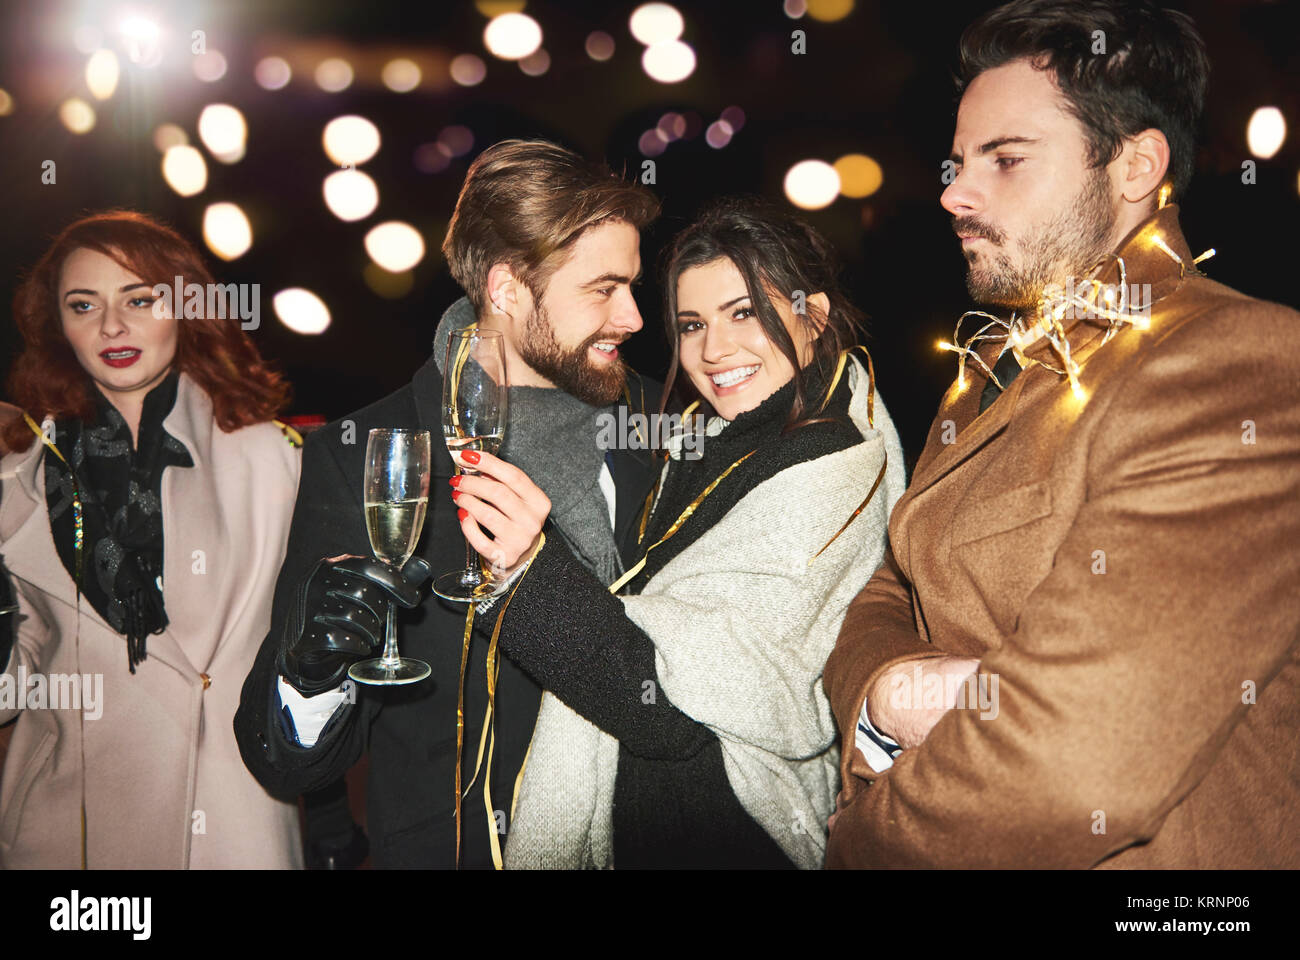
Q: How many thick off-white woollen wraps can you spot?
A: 1